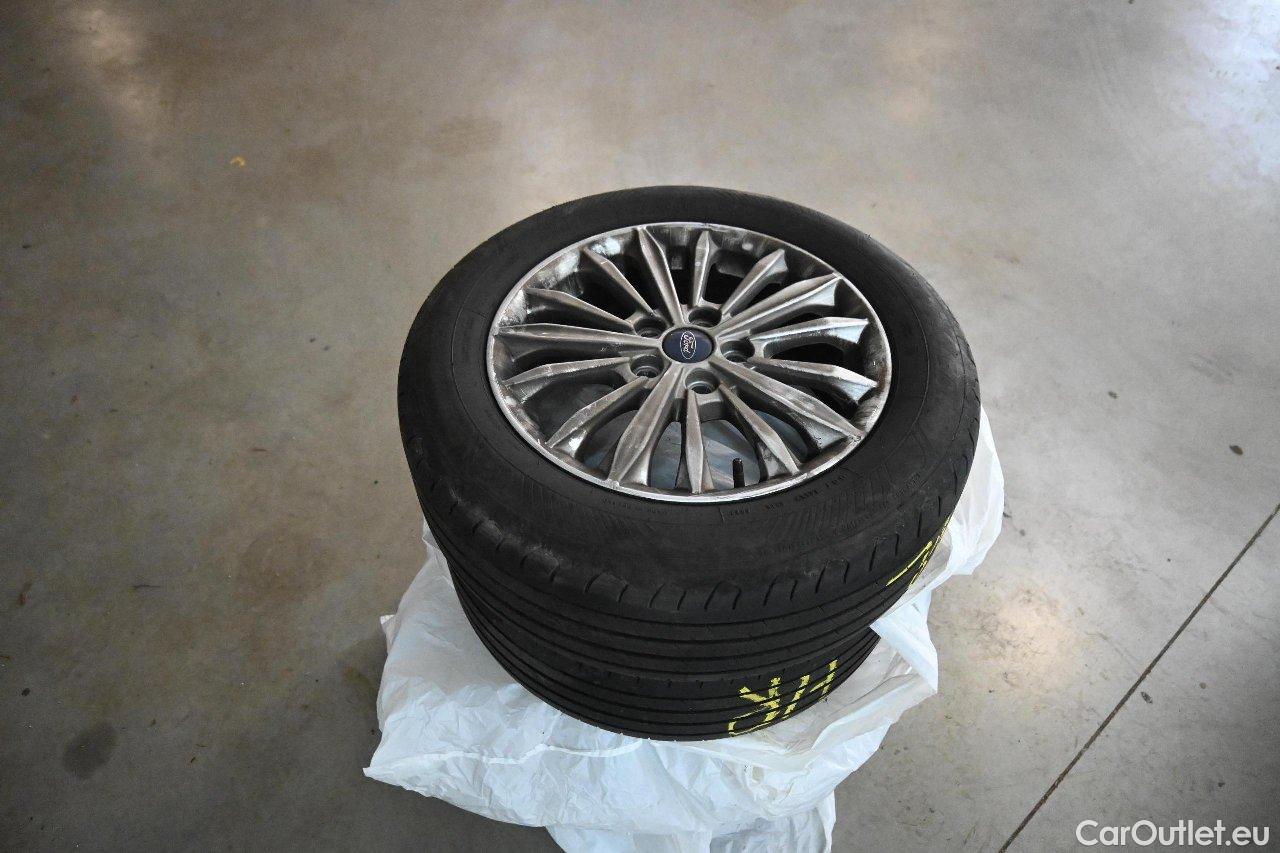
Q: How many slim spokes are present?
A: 10